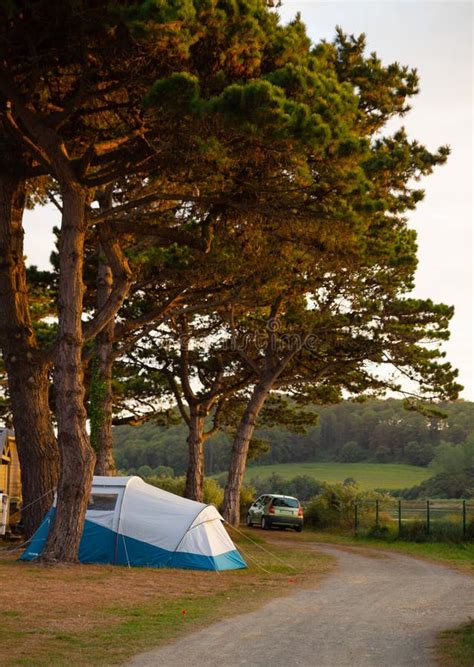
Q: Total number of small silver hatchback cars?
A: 1